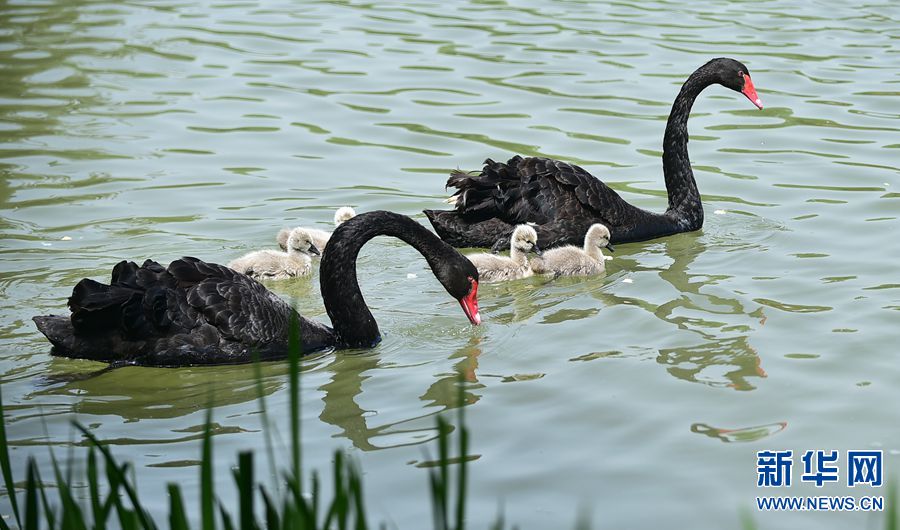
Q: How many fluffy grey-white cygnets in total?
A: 4